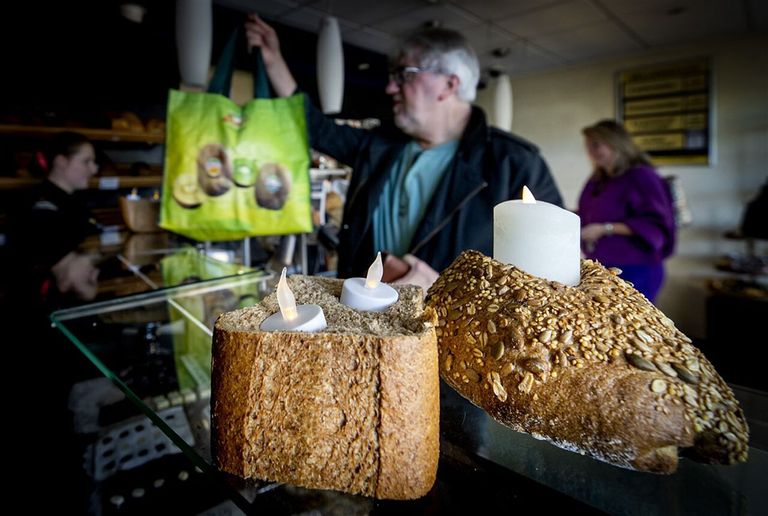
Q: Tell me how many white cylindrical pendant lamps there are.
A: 3